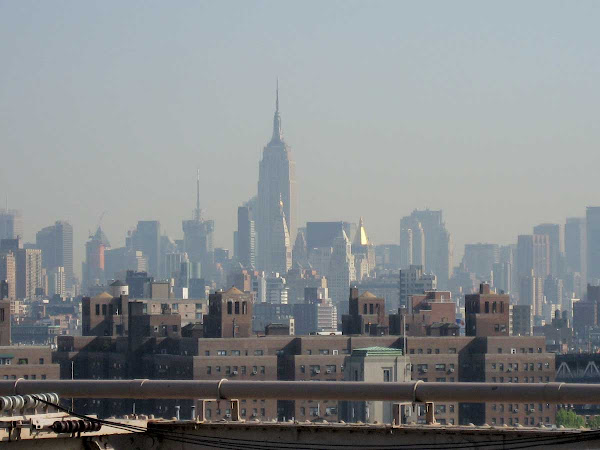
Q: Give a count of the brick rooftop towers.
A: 4